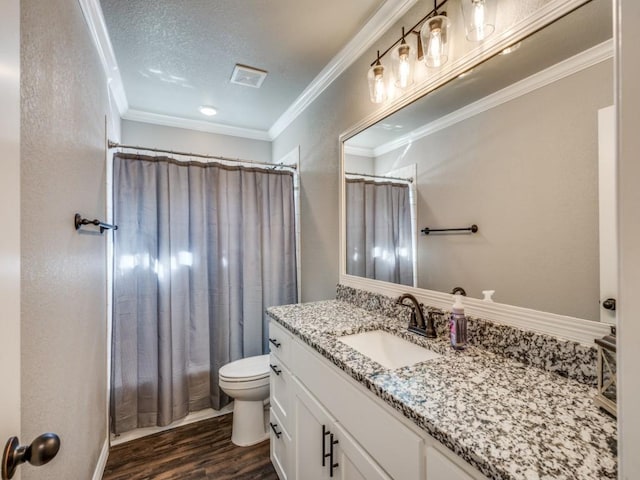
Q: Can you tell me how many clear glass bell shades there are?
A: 4